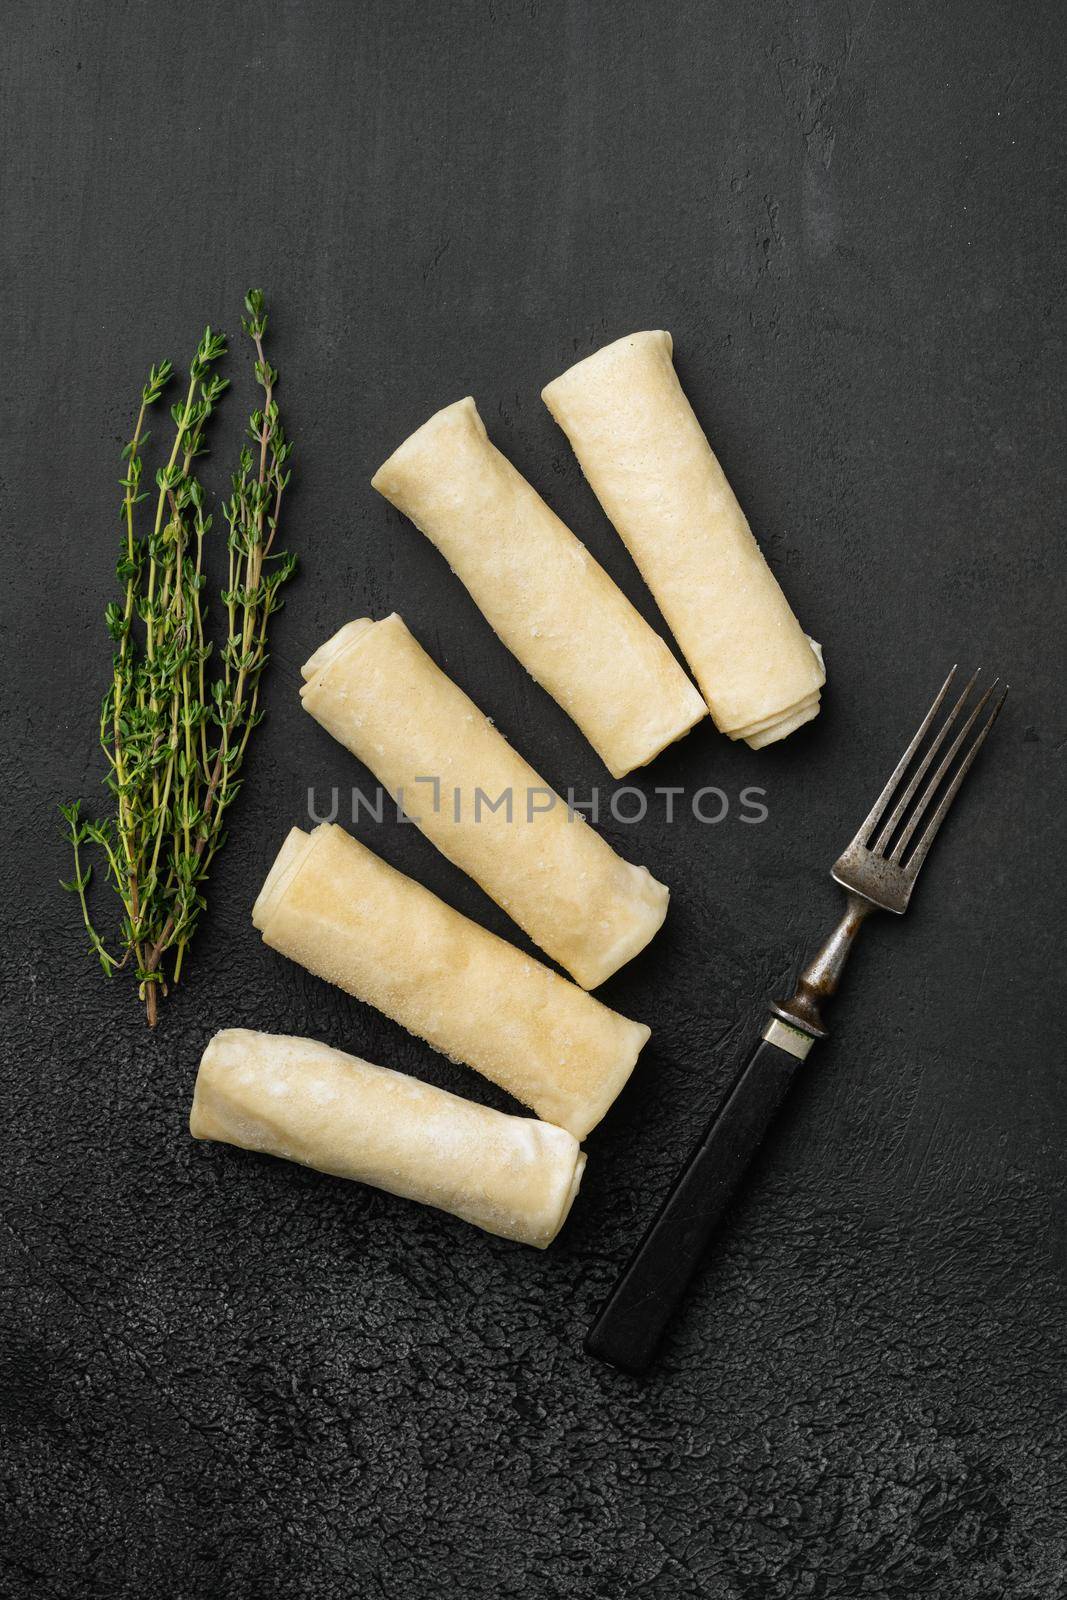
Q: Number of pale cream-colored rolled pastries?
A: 5